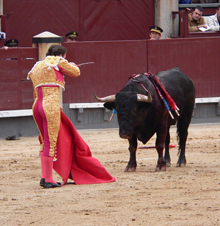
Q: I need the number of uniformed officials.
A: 3